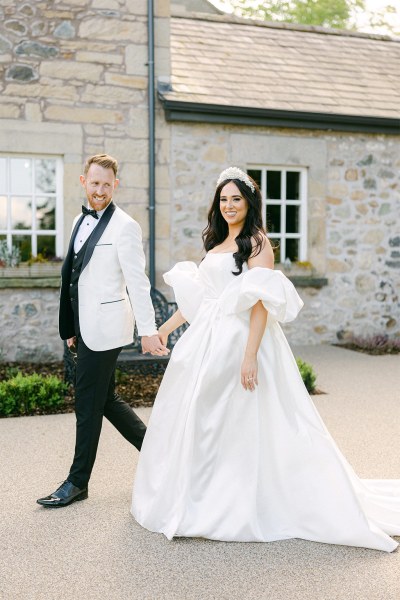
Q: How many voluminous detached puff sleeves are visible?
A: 2